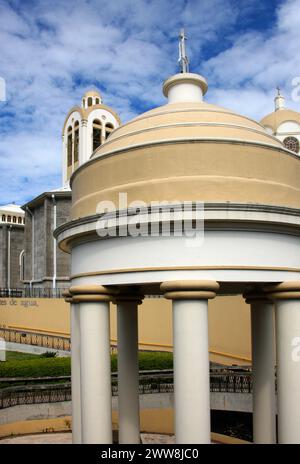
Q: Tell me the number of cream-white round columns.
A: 6